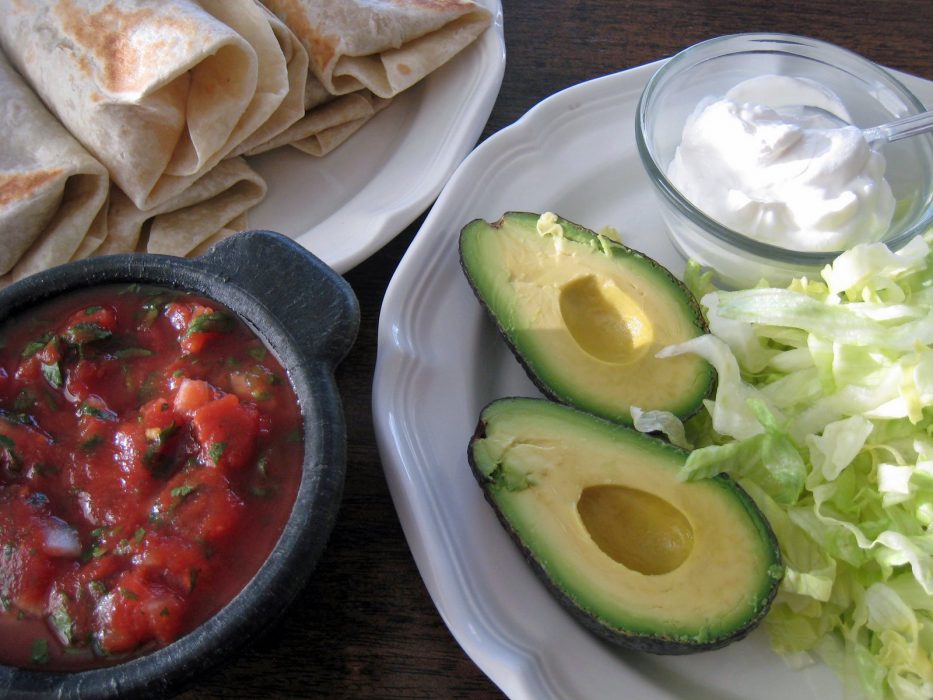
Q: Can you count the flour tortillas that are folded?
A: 5